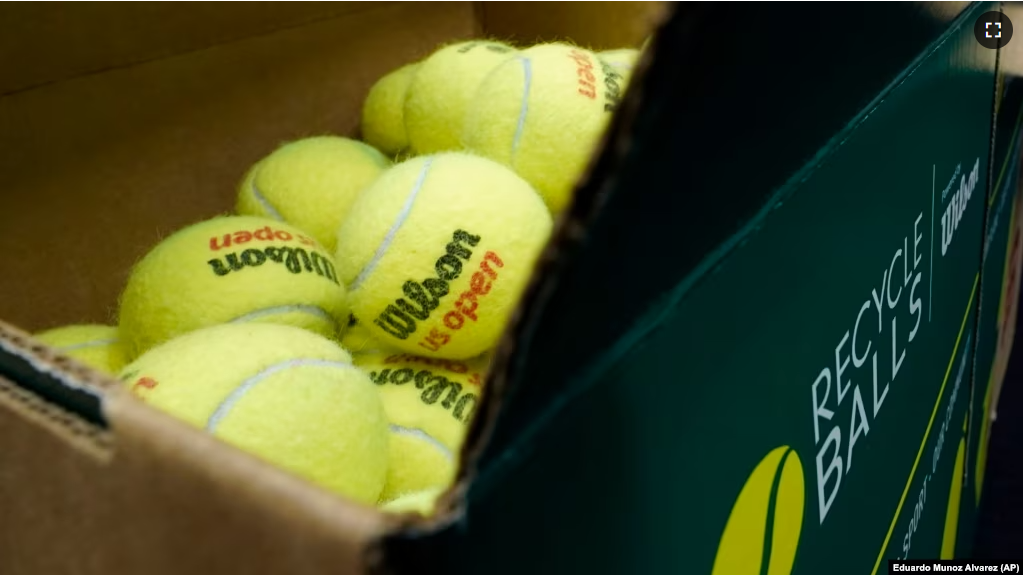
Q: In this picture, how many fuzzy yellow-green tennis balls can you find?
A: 11